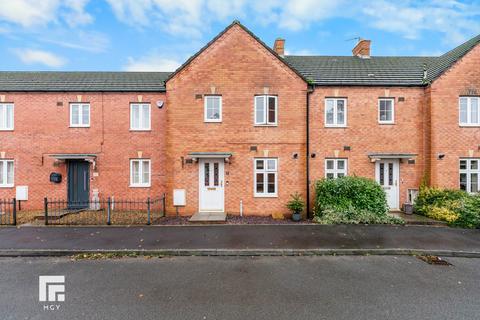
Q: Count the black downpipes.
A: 1